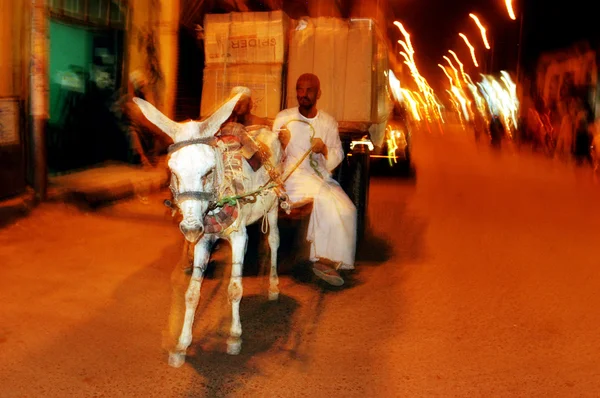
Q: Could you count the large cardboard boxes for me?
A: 3